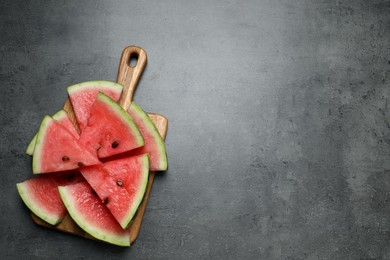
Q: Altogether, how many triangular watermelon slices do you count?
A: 8